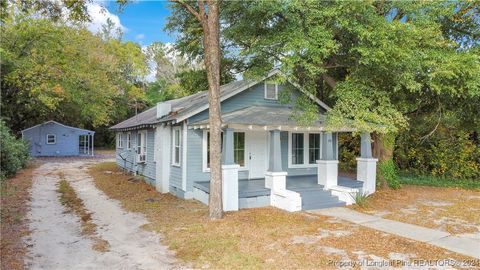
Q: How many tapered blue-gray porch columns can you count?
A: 4